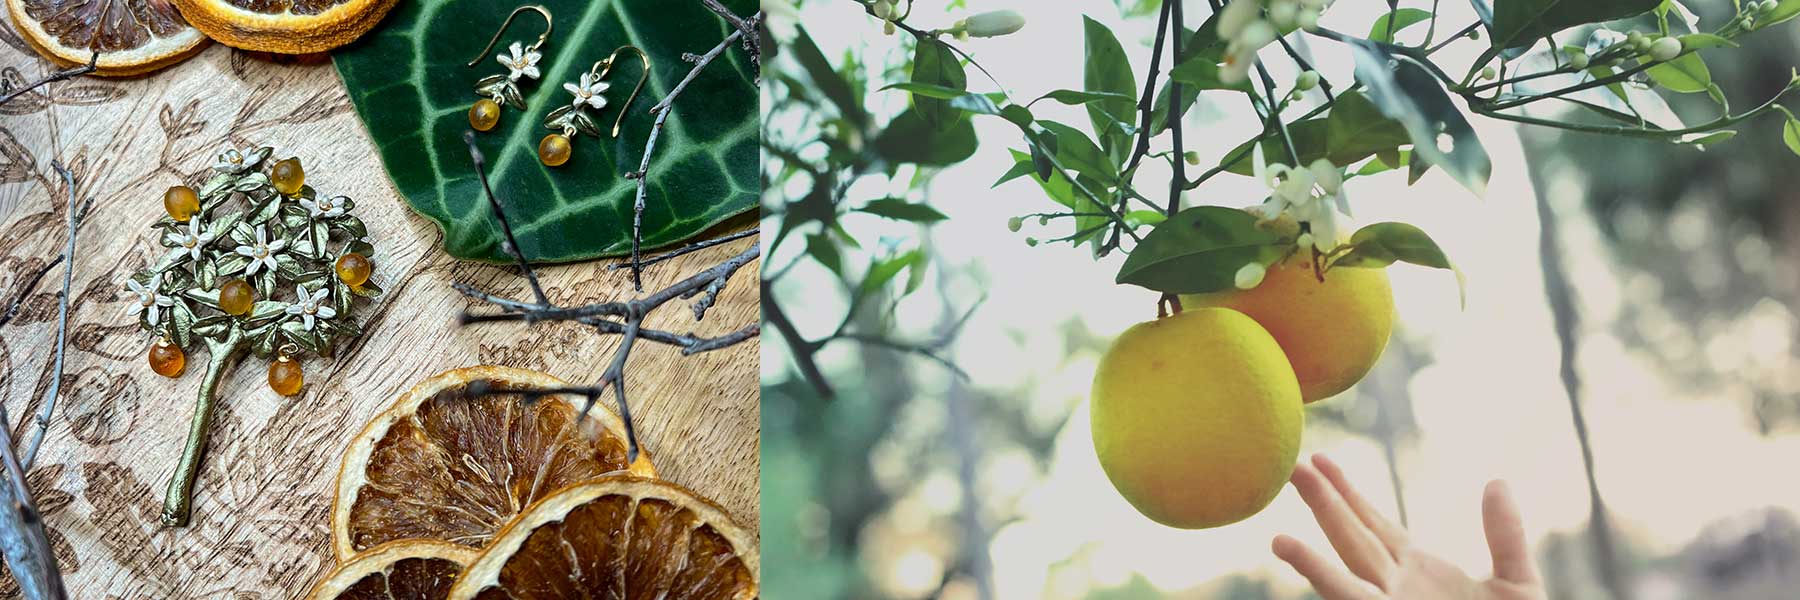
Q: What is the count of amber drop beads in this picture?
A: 8